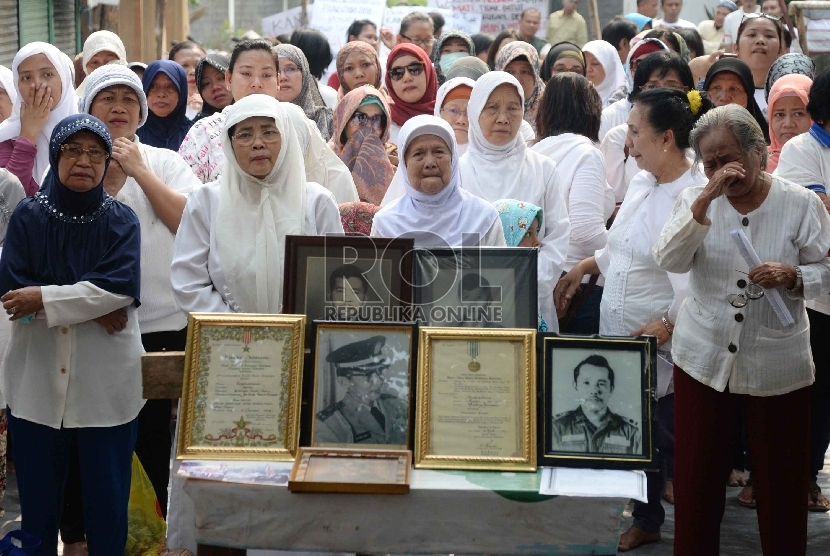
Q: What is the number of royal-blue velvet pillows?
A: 0